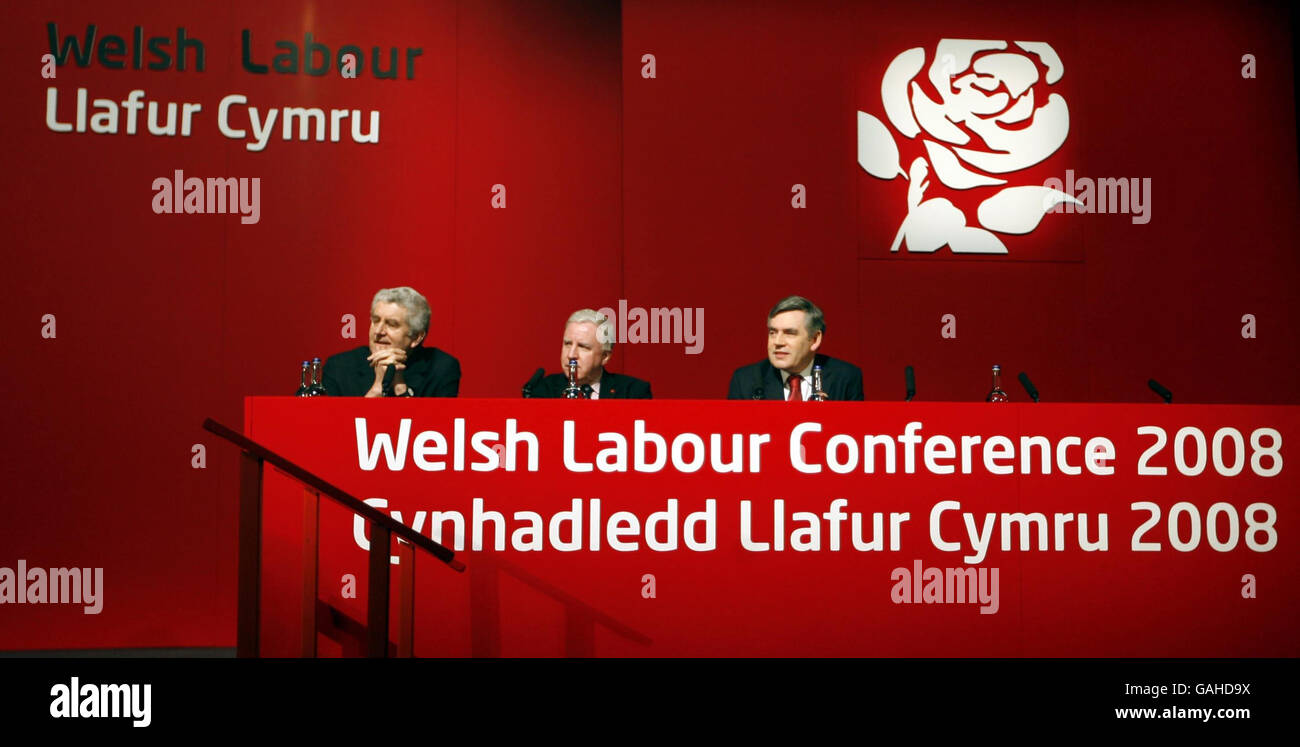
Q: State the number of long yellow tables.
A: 0